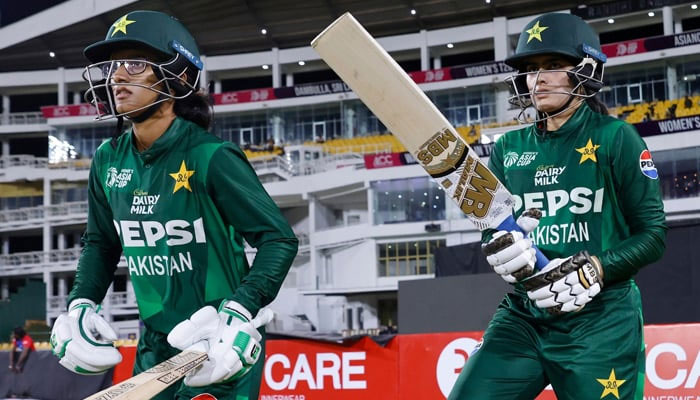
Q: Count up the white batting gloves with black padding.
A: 2